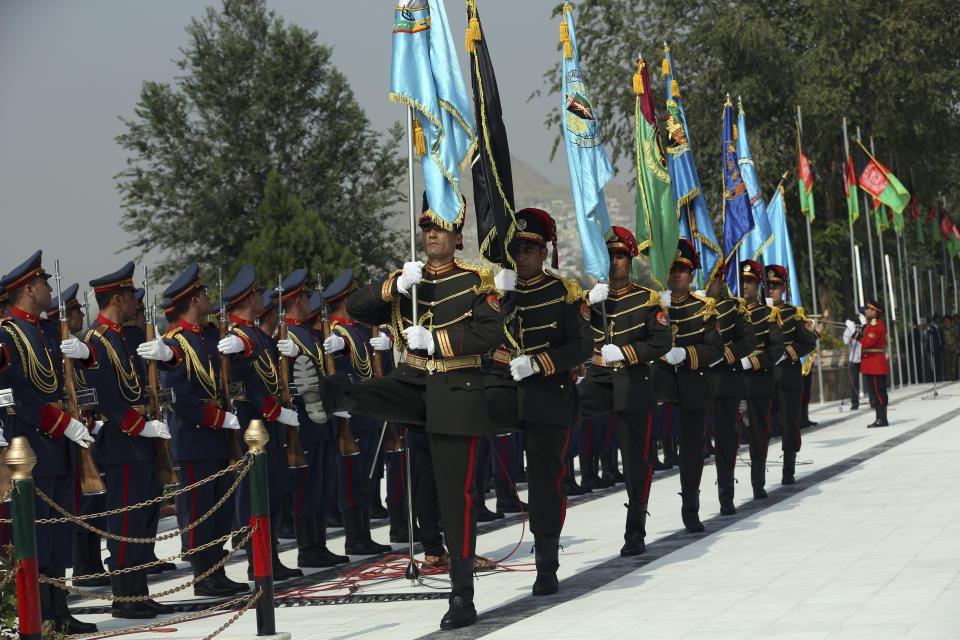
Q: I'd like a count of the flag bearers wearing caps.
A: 7